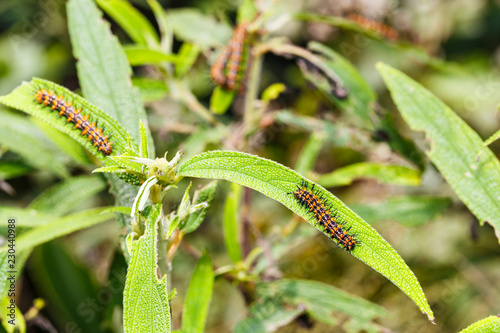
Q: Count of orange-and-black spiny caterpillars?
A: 5